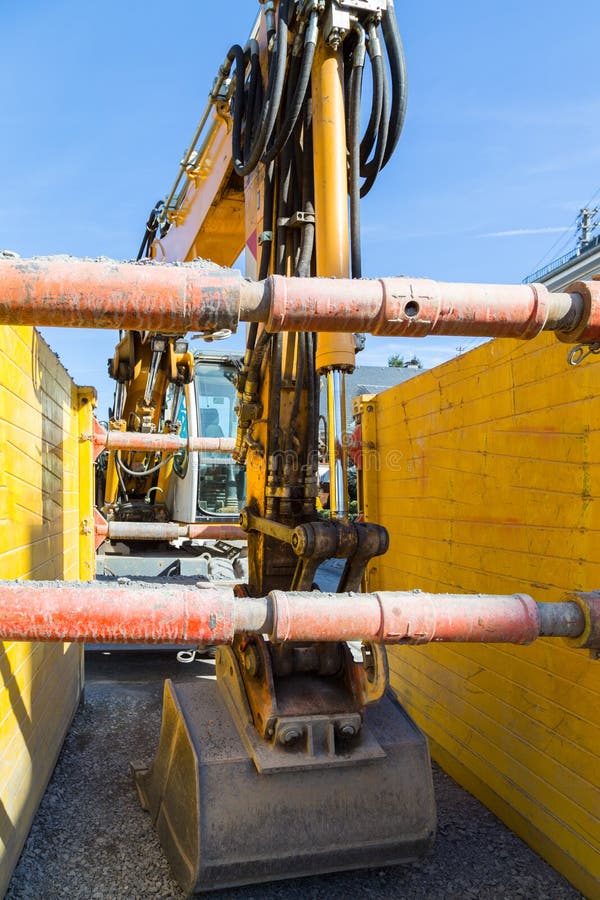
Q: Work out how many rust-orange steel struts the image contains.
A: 4